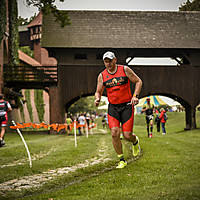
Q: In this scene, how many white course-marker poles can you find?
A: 3